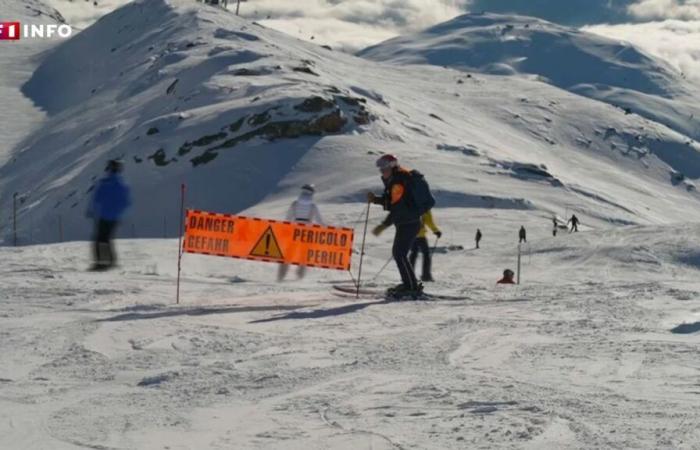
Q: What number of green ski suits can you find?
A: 0